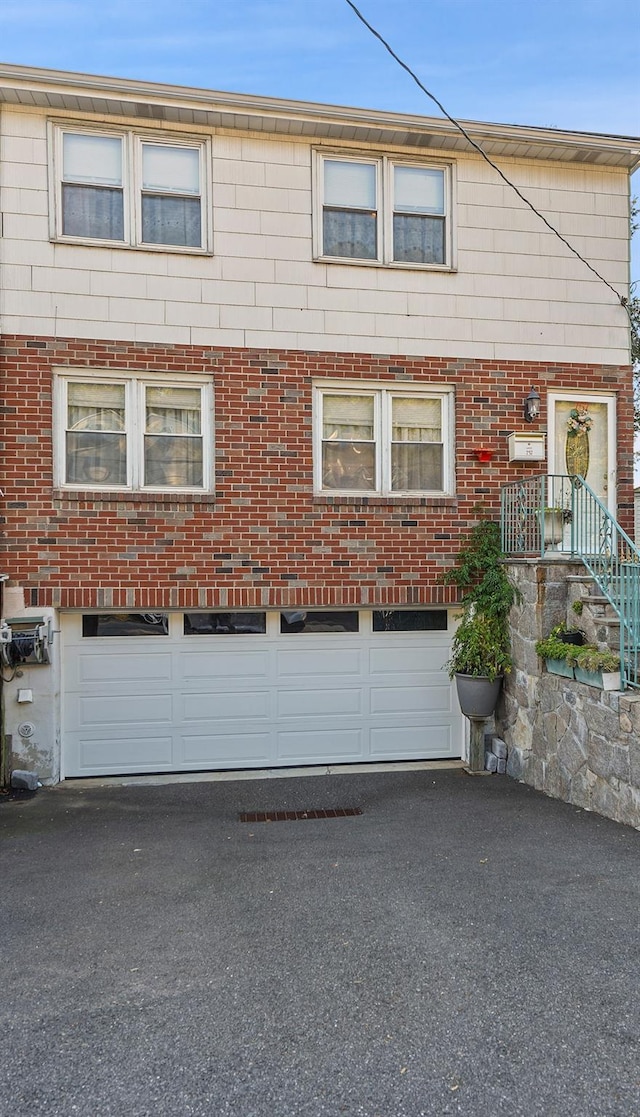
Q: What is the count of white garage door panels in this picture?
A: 12